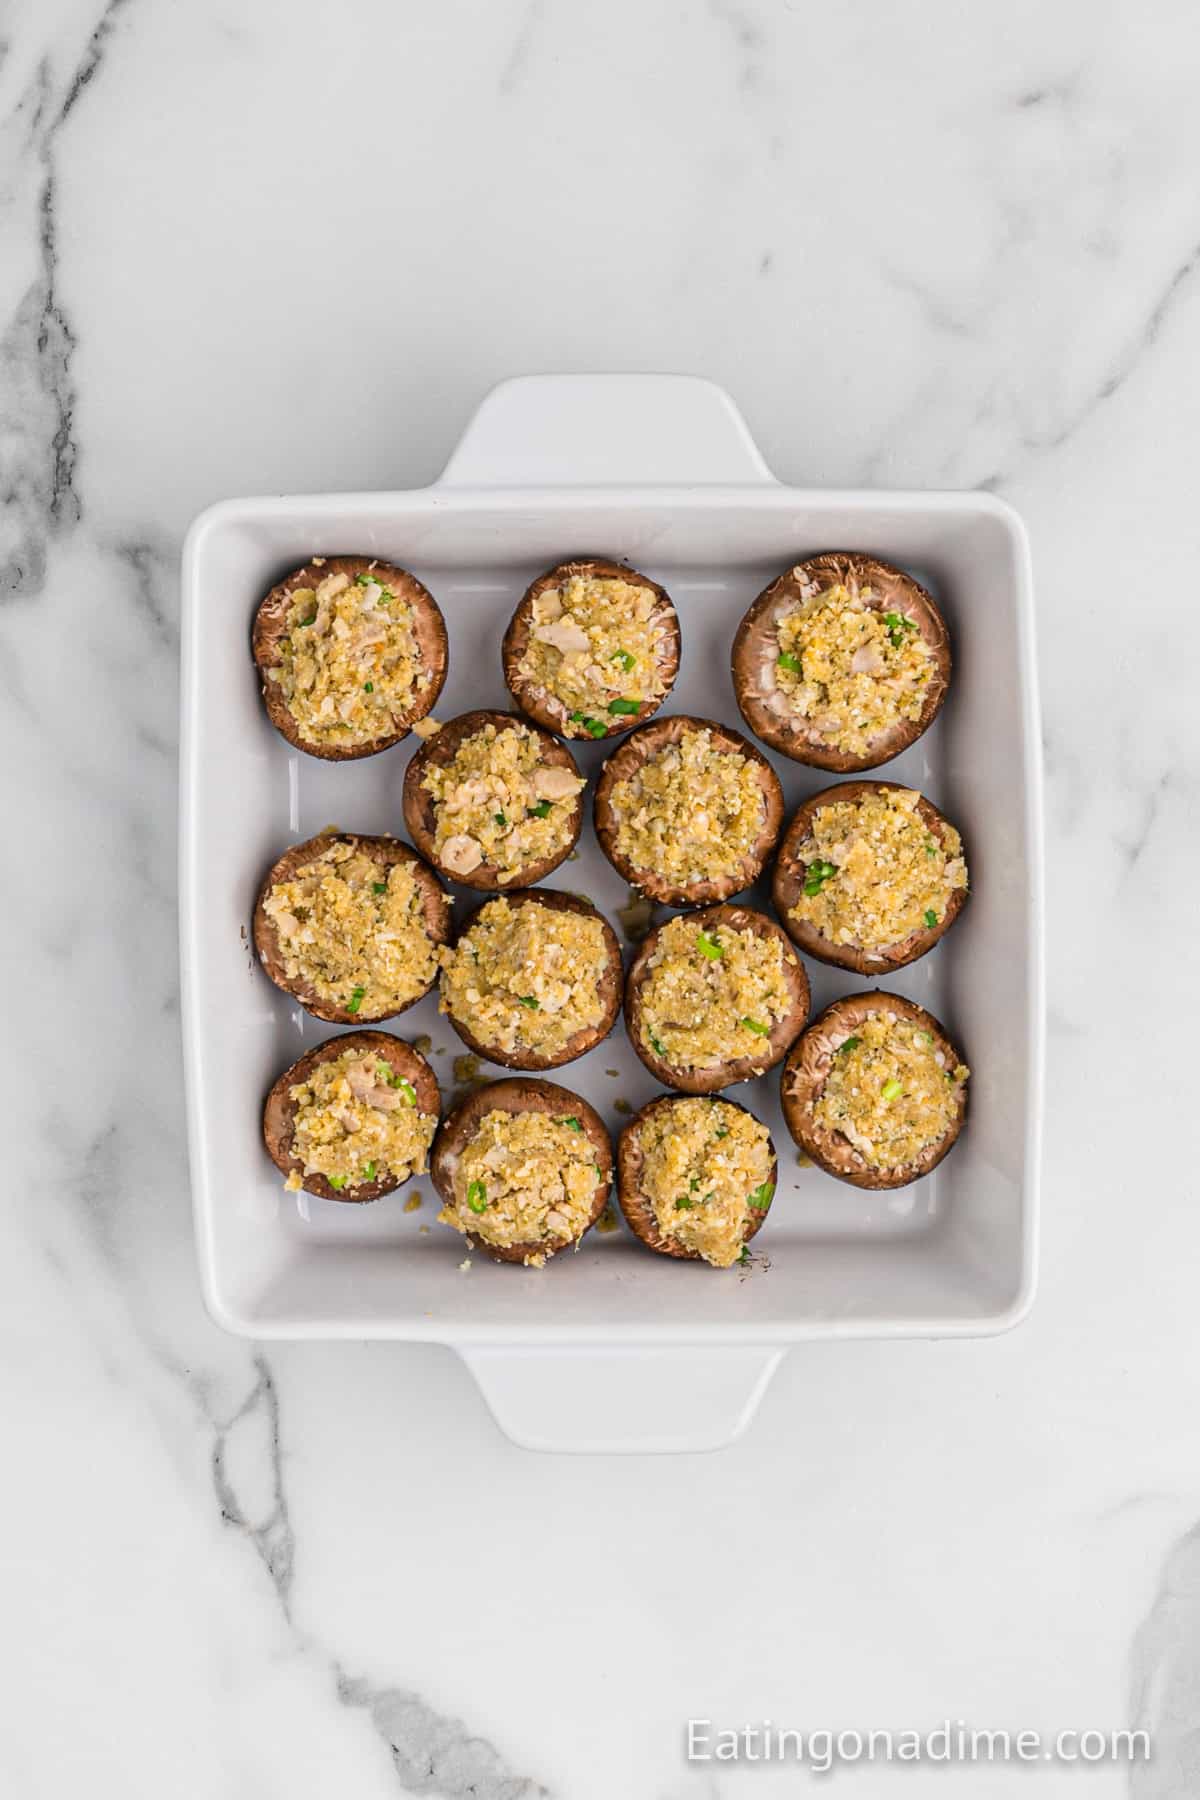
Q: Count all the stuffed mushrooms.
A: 13